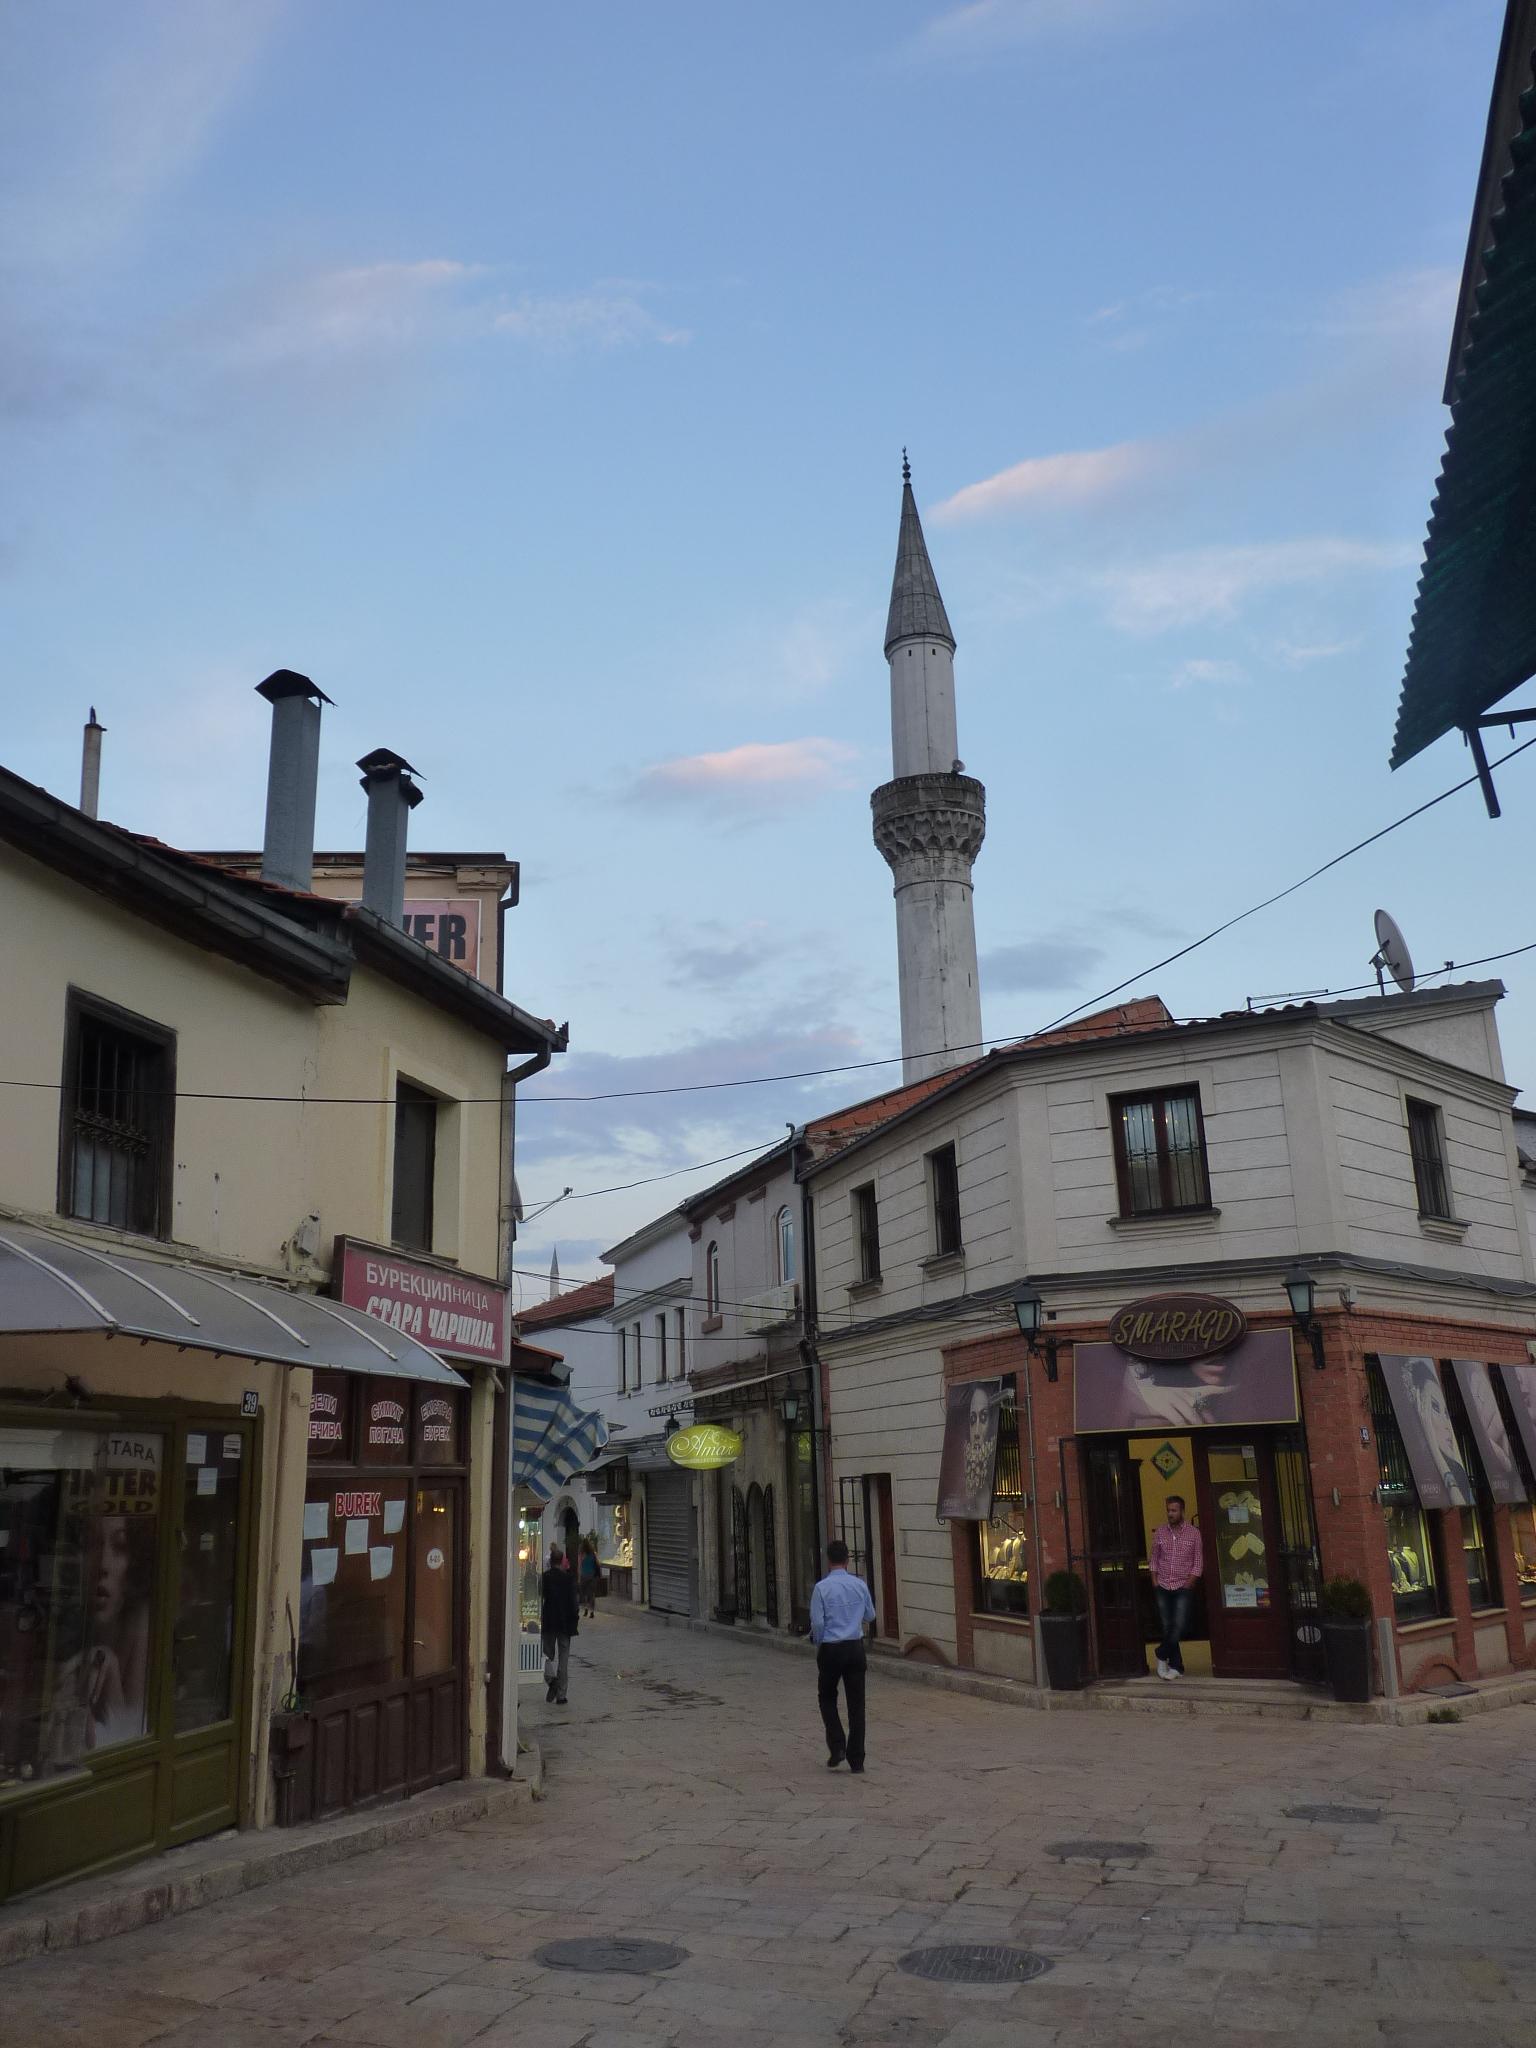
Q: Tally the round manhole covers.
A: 4